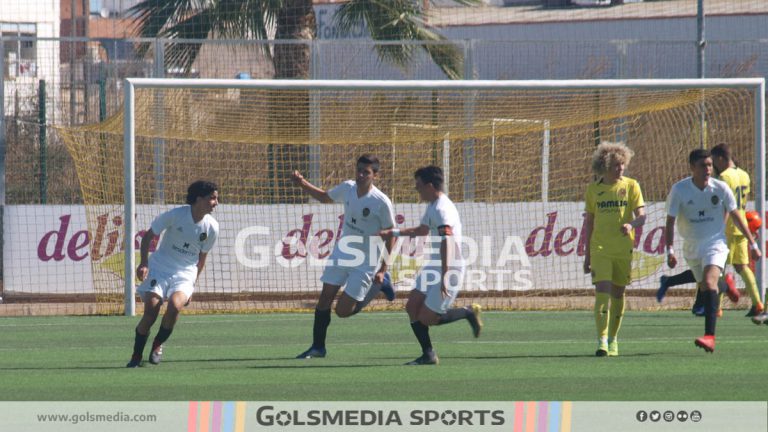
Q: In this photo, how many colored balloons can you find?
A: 0